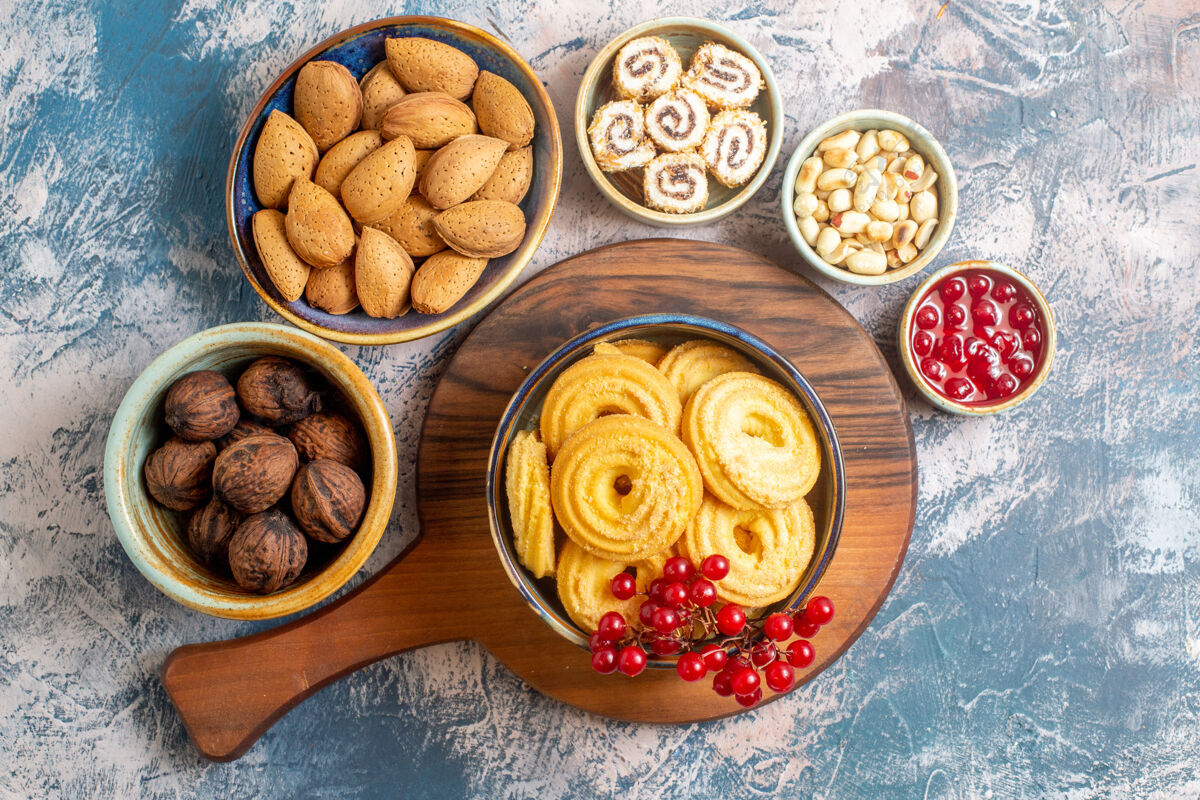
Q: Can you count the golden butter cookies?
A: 8